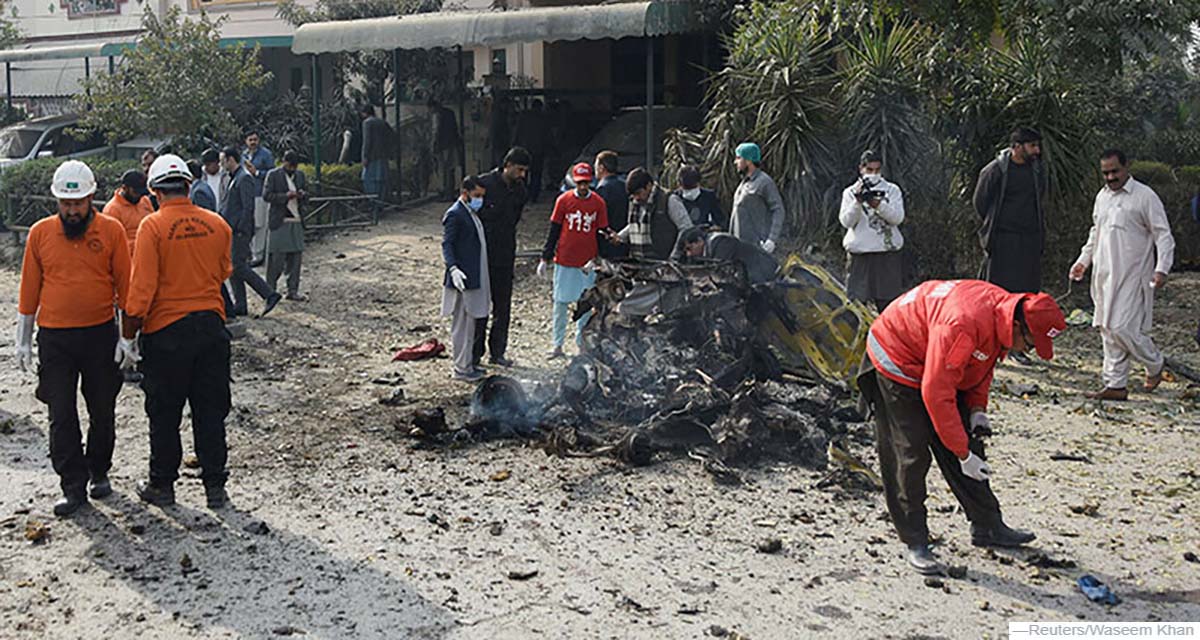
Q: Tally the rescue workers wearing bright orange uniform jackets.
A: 3